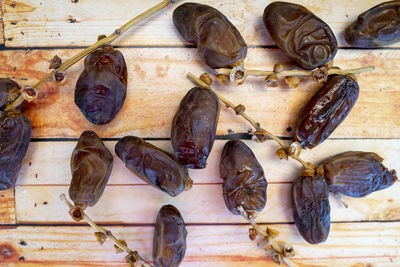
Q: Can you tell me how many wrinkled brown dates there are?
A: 14